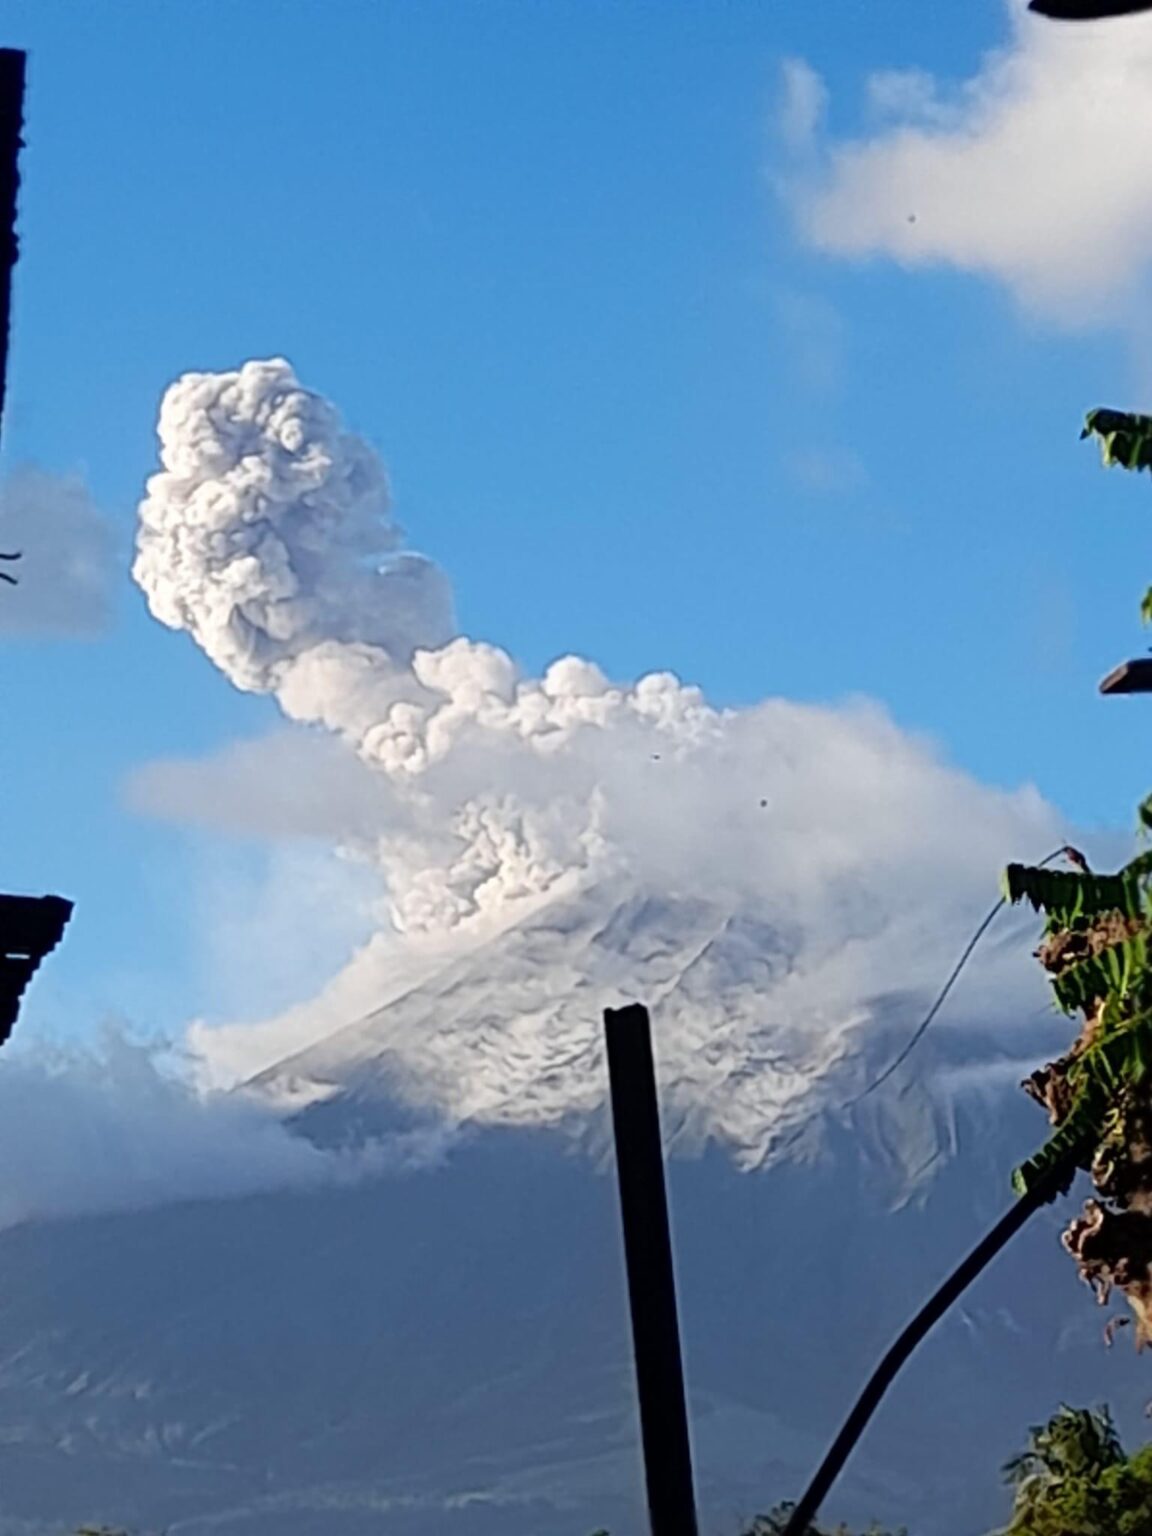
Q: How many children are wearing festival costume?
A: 0